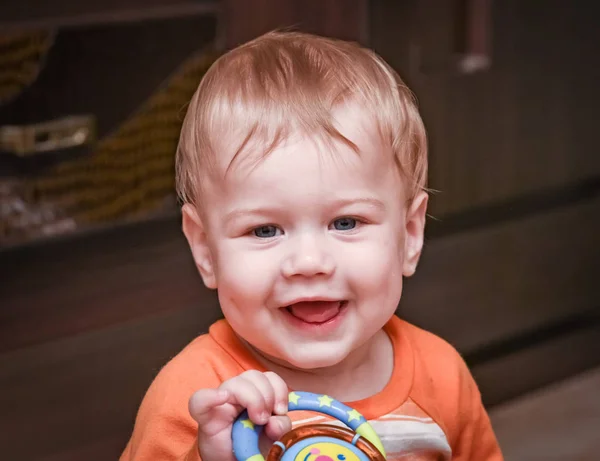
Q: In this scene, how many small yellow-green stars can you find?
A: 4